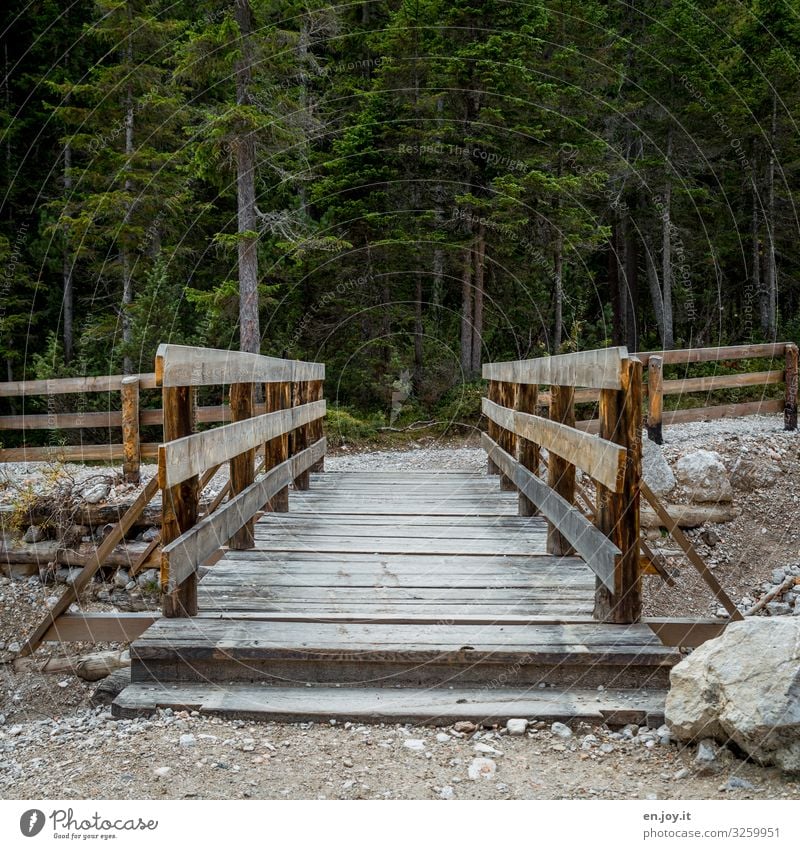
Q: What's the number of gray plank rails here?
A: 6